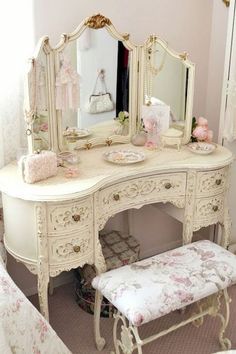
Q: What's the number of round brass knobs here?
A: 6